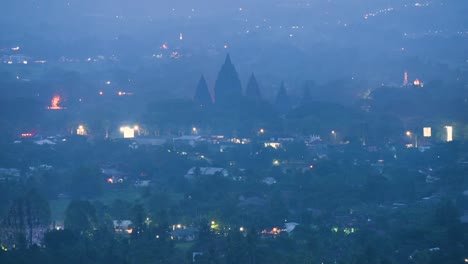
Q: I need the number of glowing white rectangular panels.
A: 3